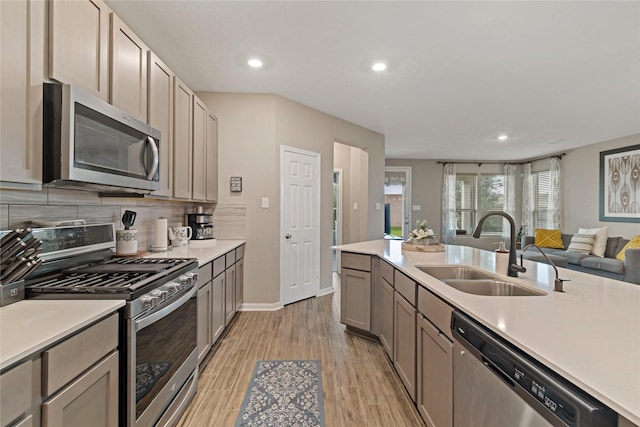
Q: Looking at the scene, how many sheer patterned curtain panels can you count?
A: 4